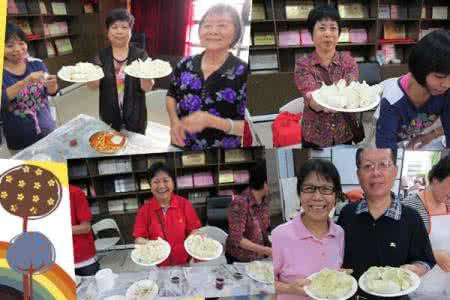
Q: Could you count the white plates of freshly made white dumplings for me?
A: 7